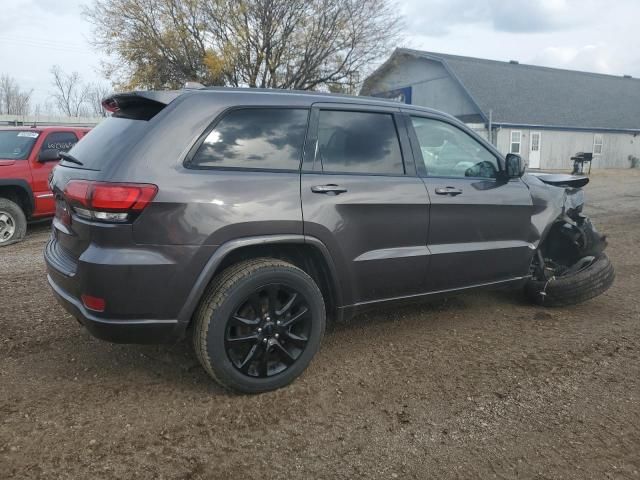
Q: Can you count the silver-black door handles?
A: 2